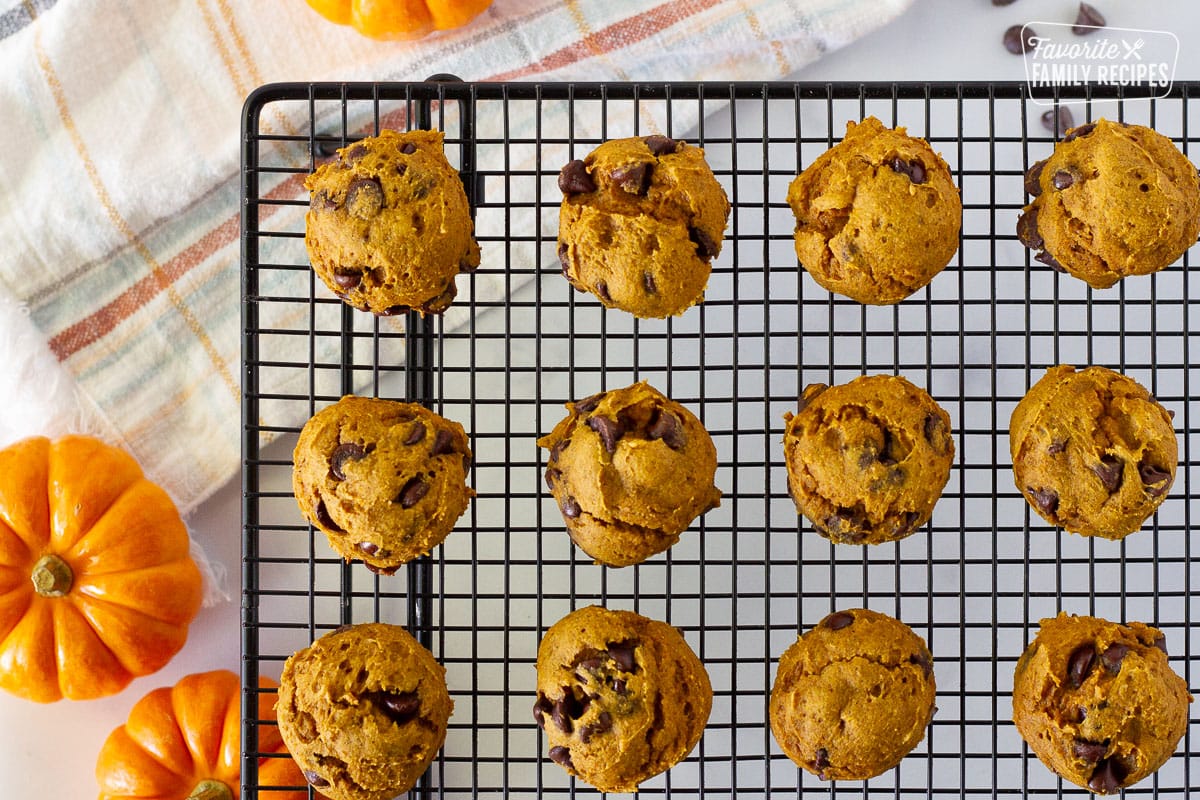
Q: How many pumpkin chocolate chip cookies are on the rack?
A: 12